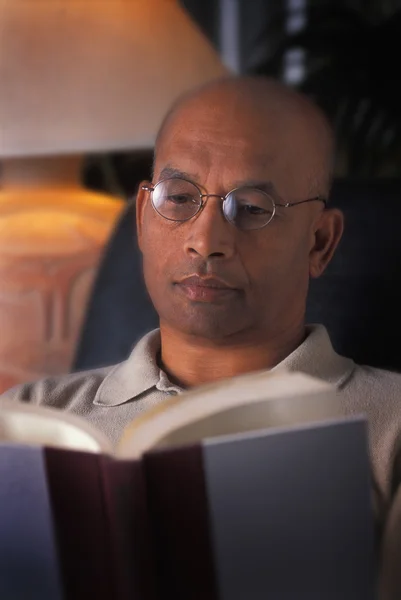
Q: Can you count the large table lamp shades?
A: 1